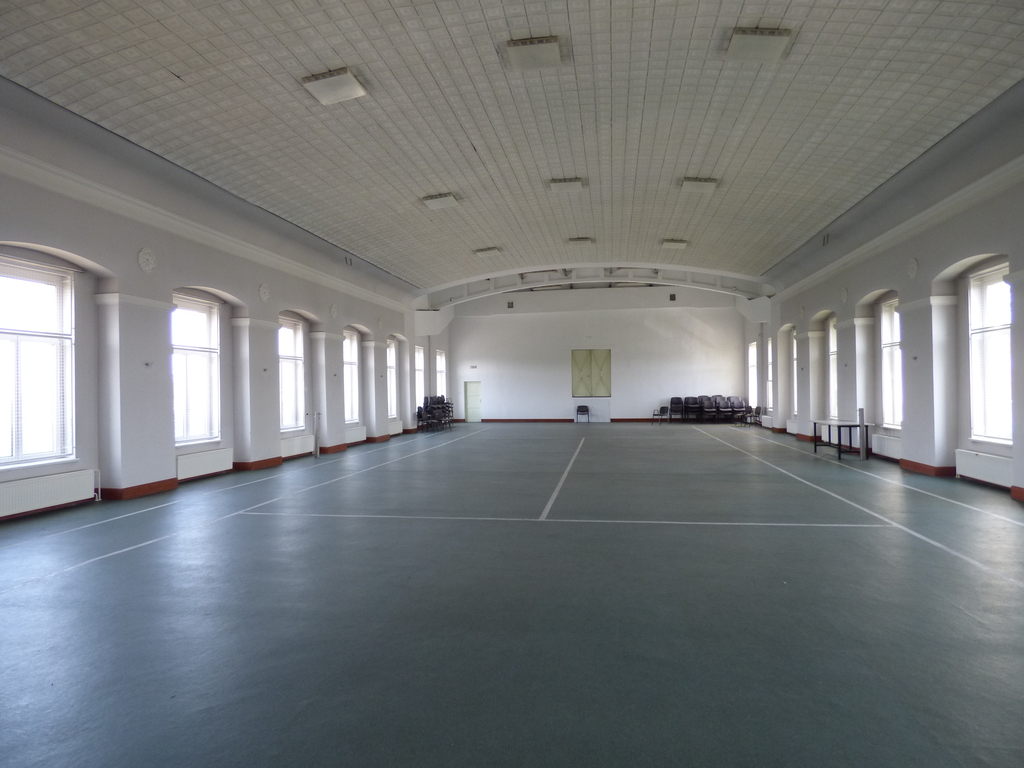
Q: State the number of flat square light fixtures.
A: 9